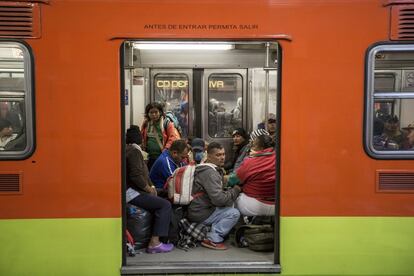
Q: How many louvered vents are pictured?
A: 4